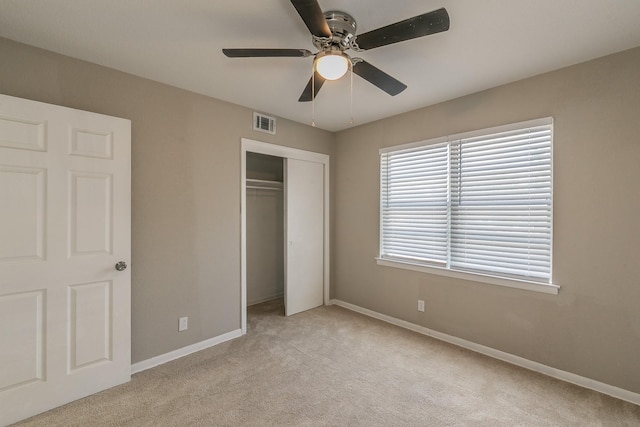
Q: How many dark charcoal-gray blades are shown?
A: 5